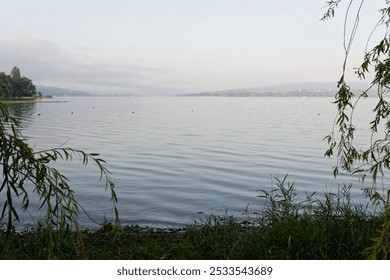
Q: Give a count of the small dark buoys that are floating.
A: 7